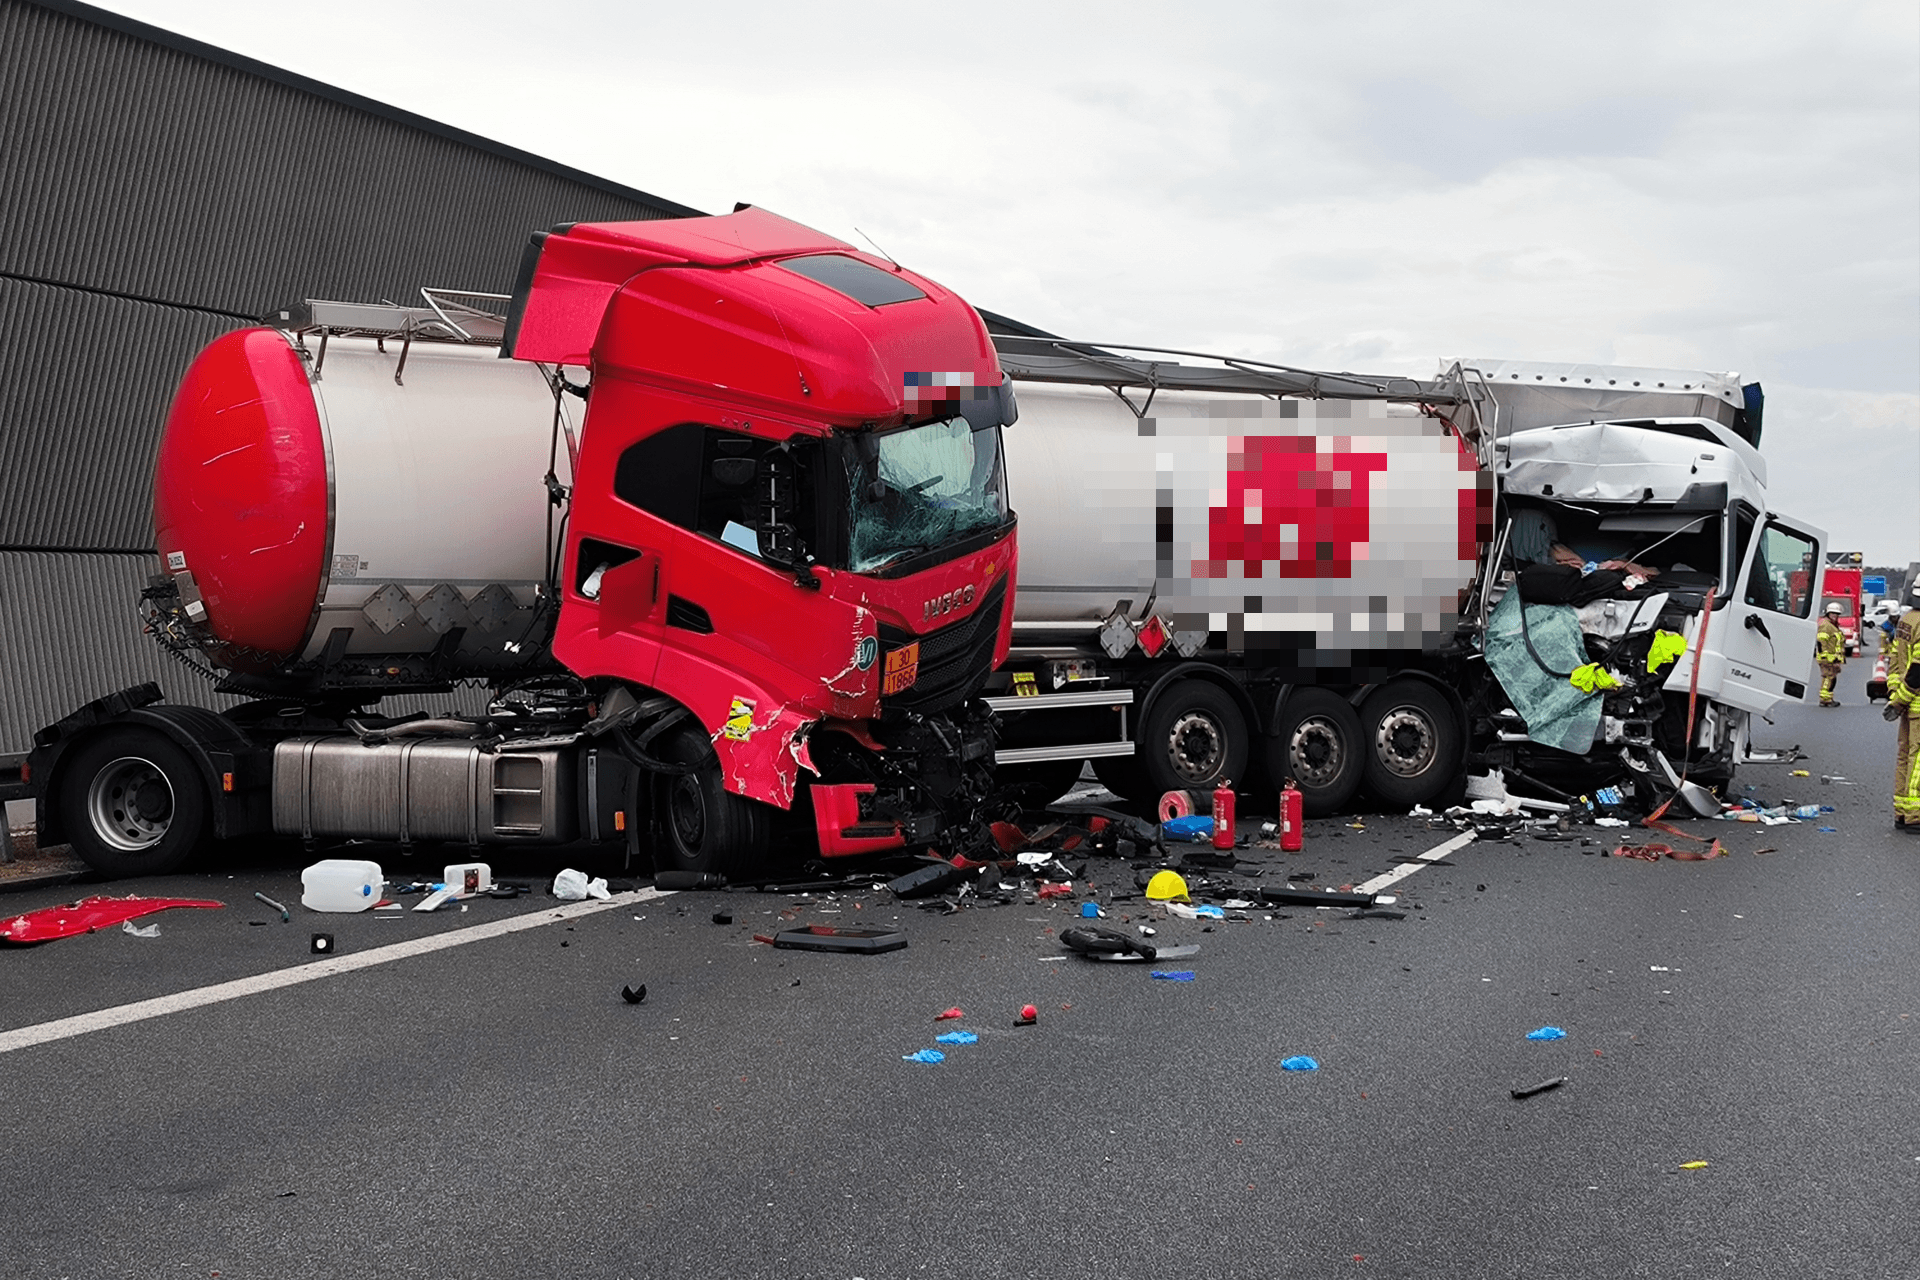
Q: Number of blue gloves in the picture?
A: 4